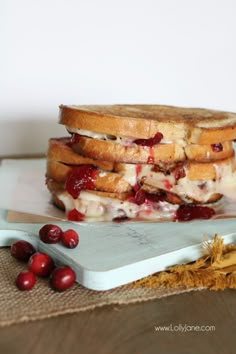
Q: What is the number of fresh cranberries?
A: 6